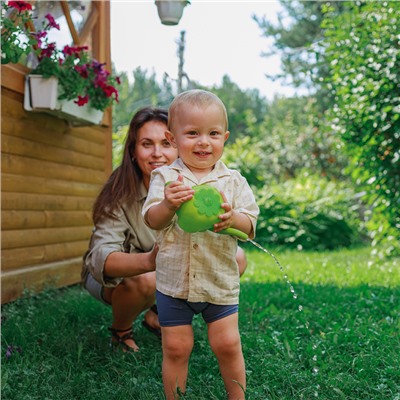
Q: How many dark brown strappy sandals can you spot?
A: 2